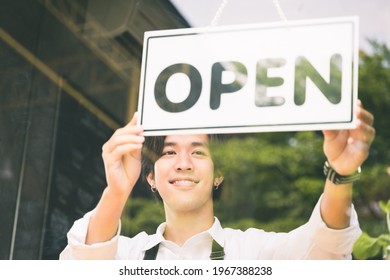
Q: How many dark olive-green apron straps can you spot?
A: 2